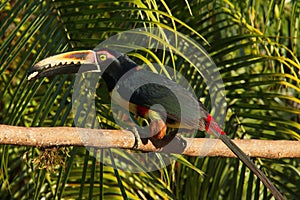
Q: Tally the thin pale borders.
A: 1